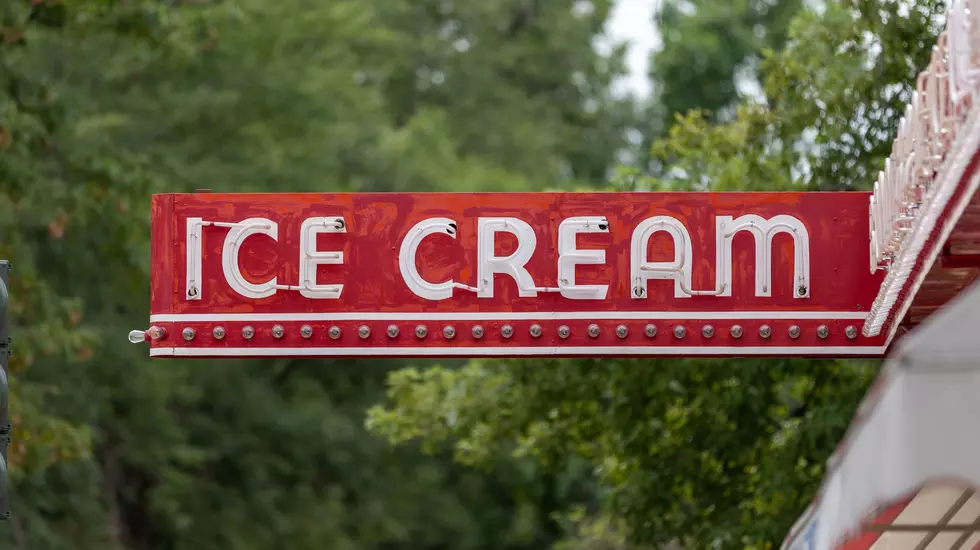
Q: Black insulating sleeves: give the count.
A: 6